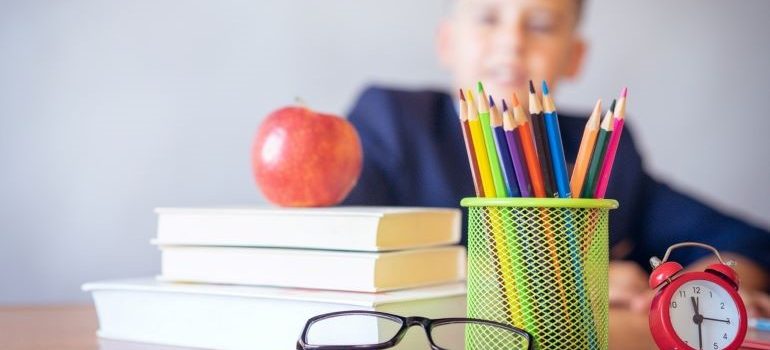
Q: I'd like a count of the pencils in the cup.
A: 11